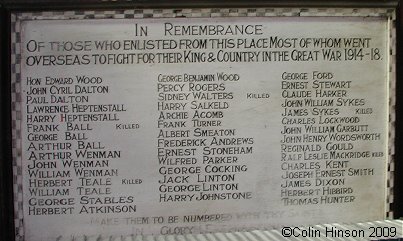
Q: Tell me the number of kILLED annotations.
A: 5